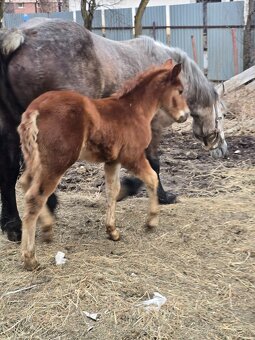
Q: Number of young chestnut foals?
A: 1